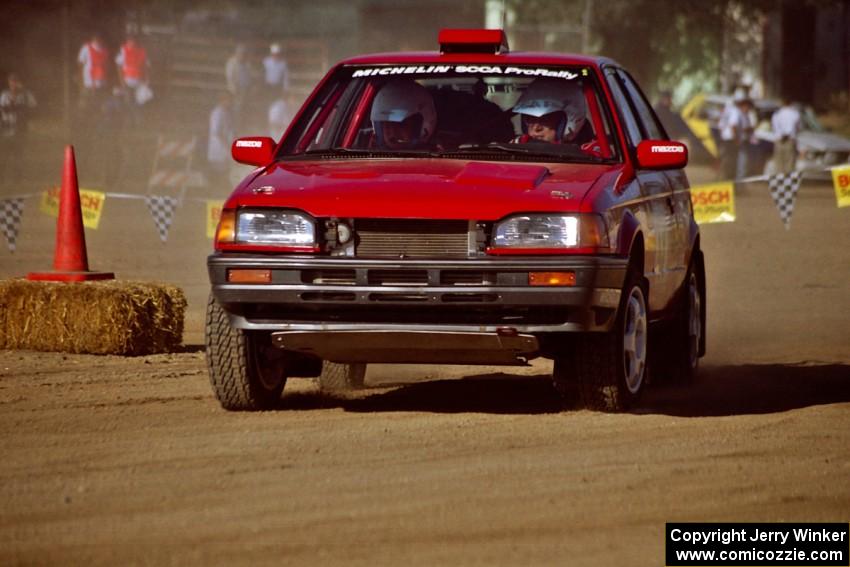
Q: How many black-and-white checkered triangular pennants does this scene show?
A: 3